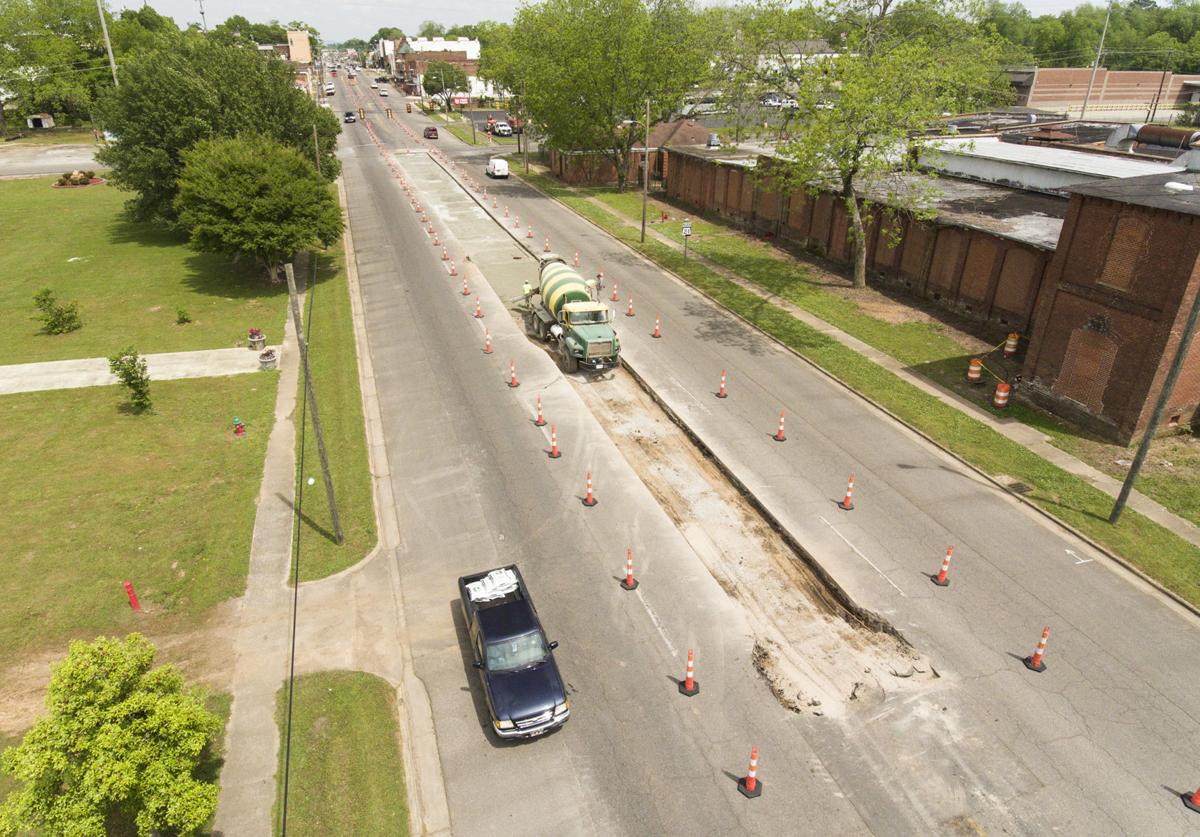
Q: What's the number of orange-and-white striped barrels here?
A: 3